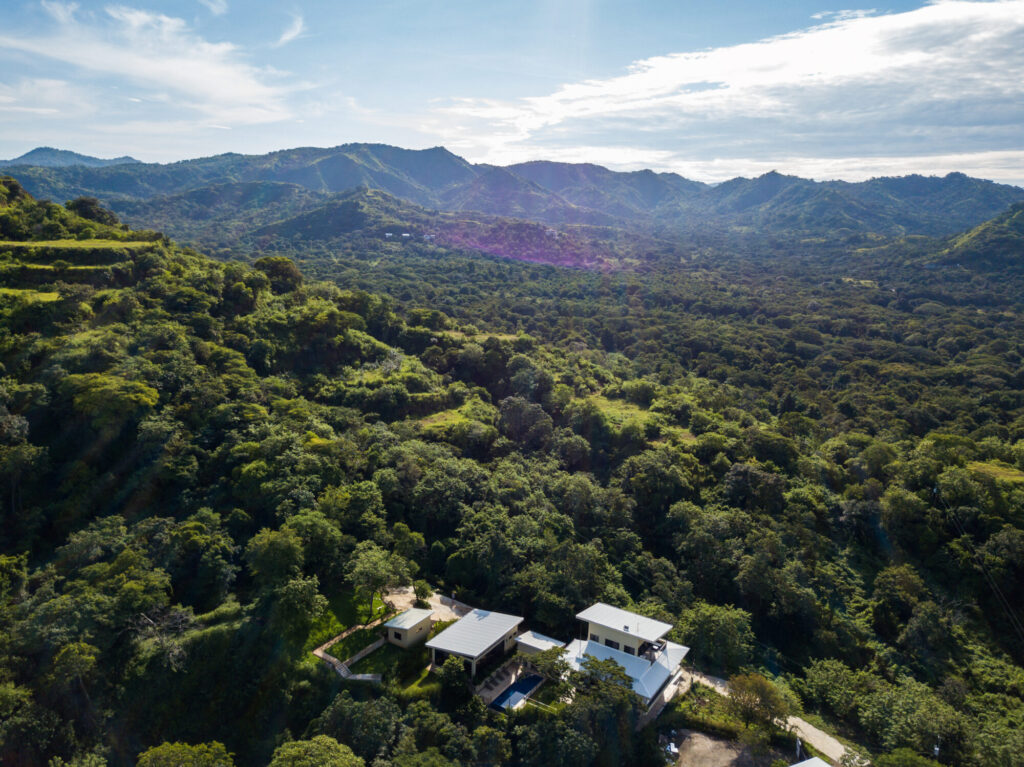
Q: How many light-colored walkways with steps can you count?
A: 1